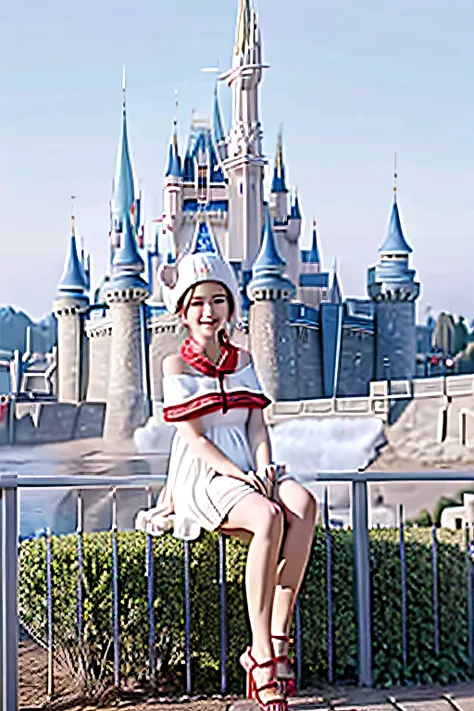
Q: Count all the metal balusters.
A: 11